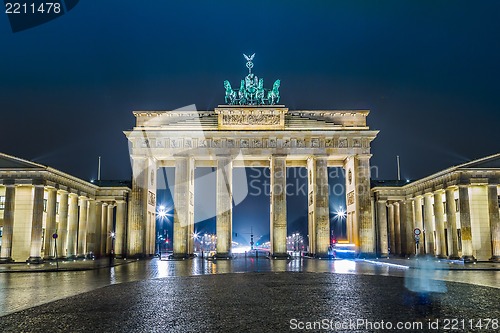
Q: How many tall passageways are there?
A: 5